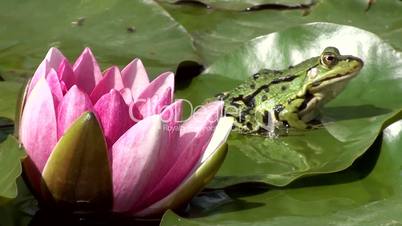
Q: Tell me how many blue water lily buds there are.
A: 0